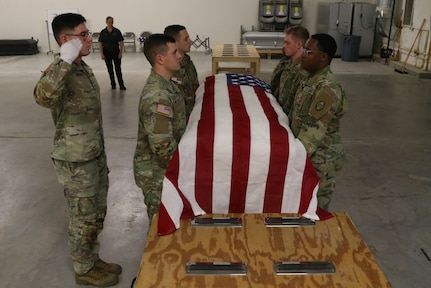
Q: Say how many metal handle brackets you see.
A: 4